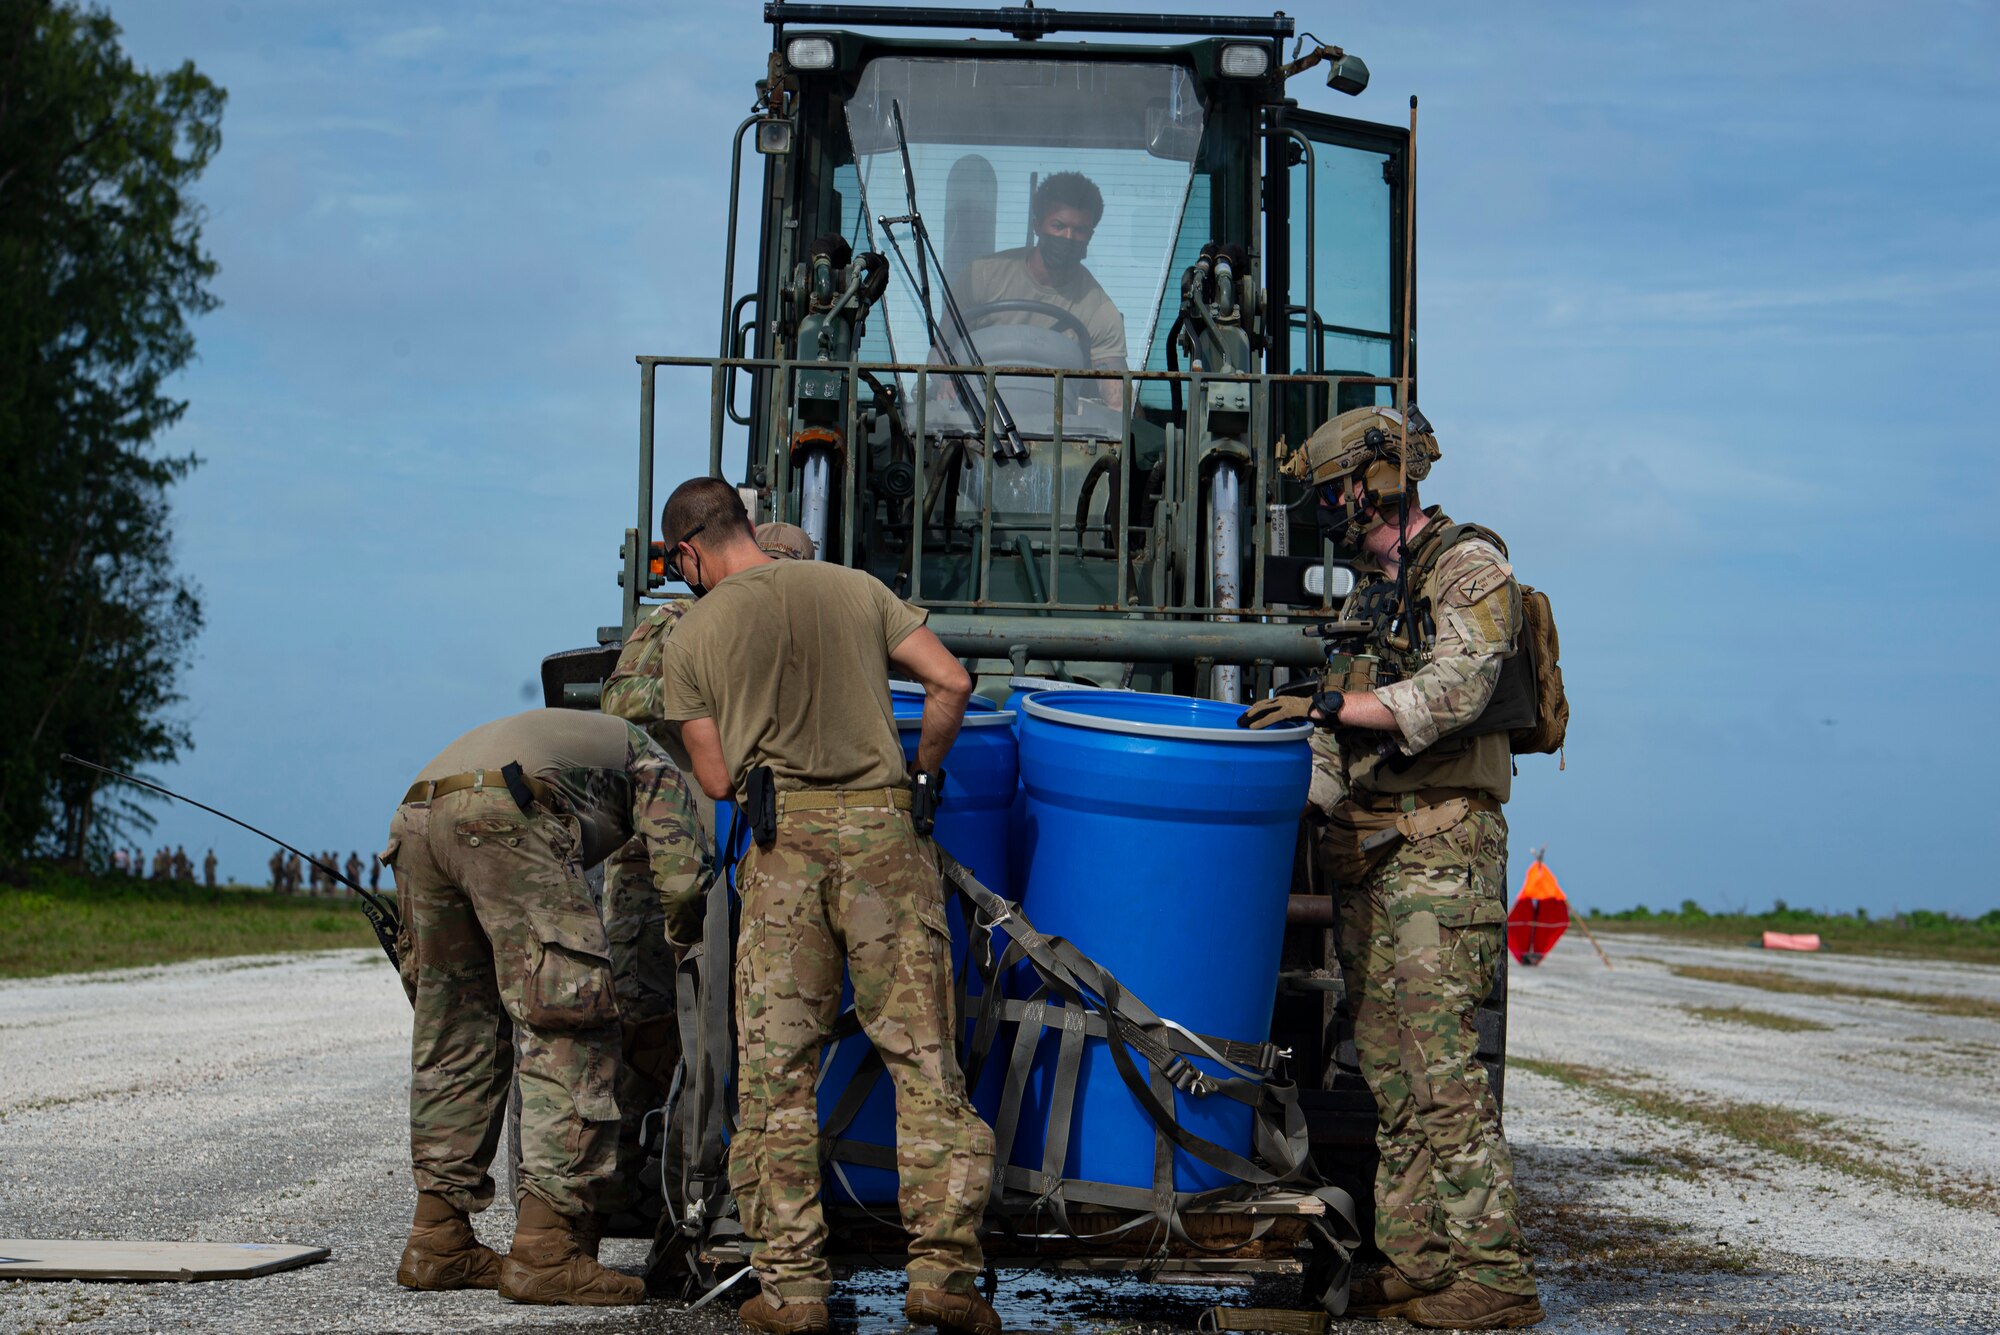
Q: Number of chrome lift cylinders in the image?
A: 2